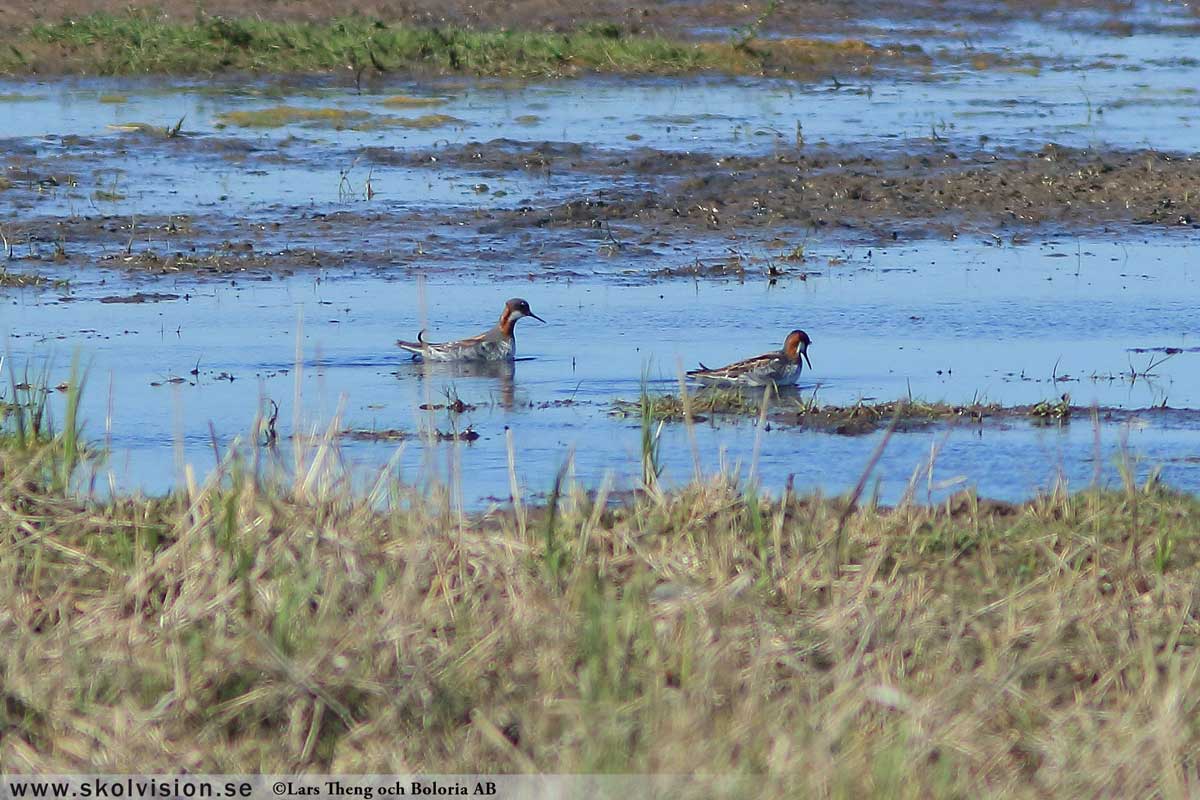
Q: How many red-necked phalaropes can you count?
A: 2